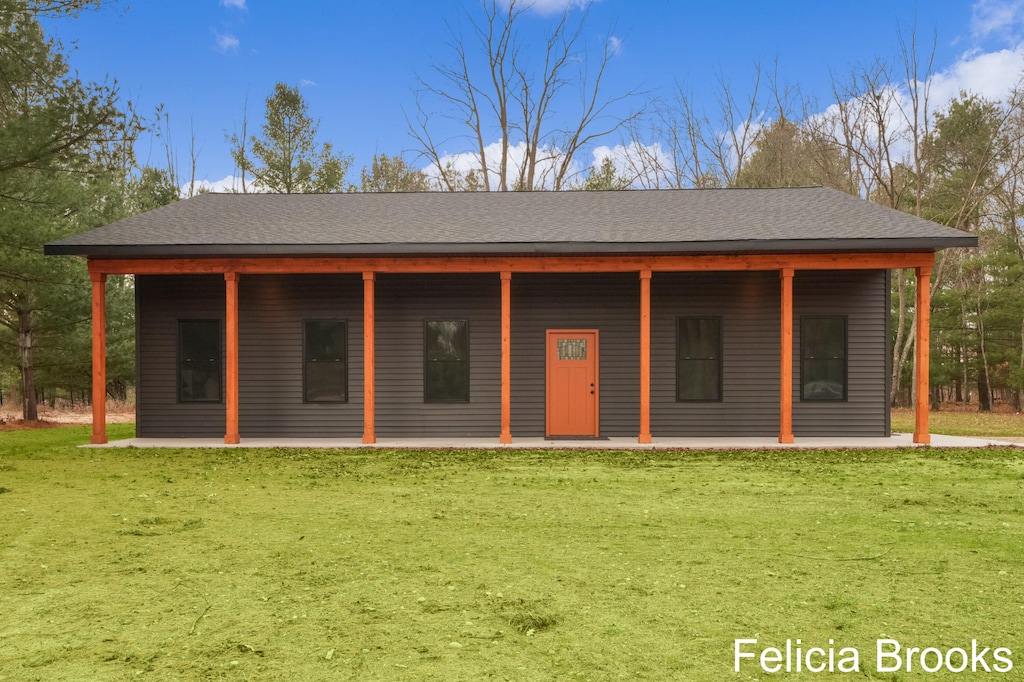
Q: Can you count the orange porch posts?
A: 7